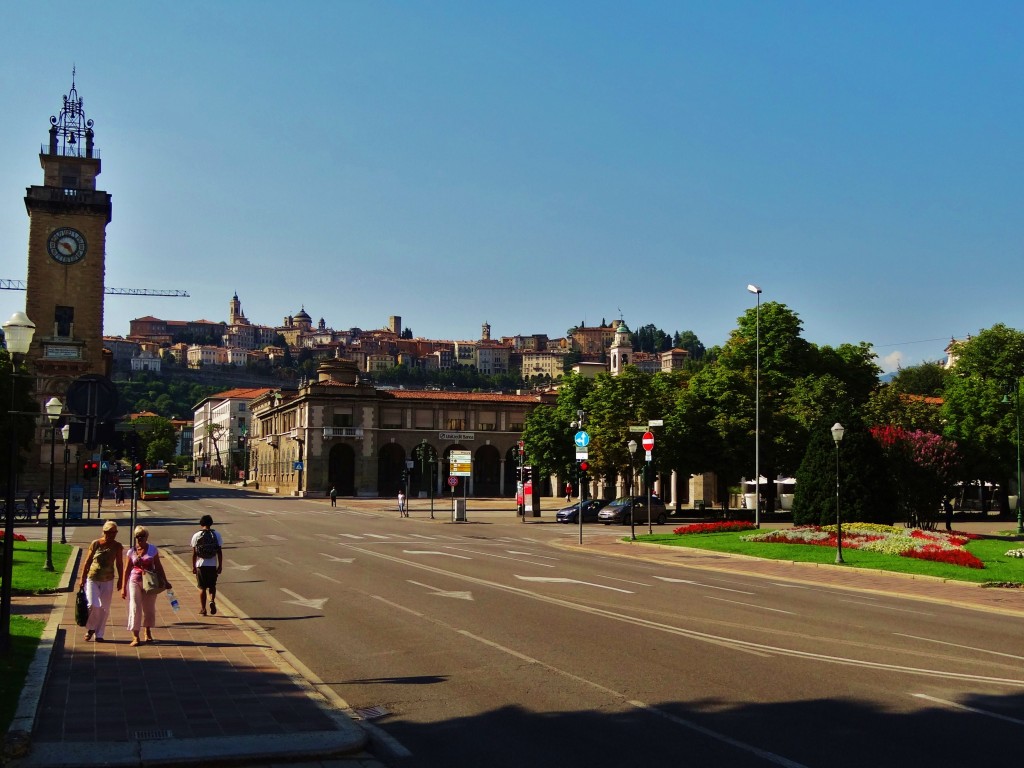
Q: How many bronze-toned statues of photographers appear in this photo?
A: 0